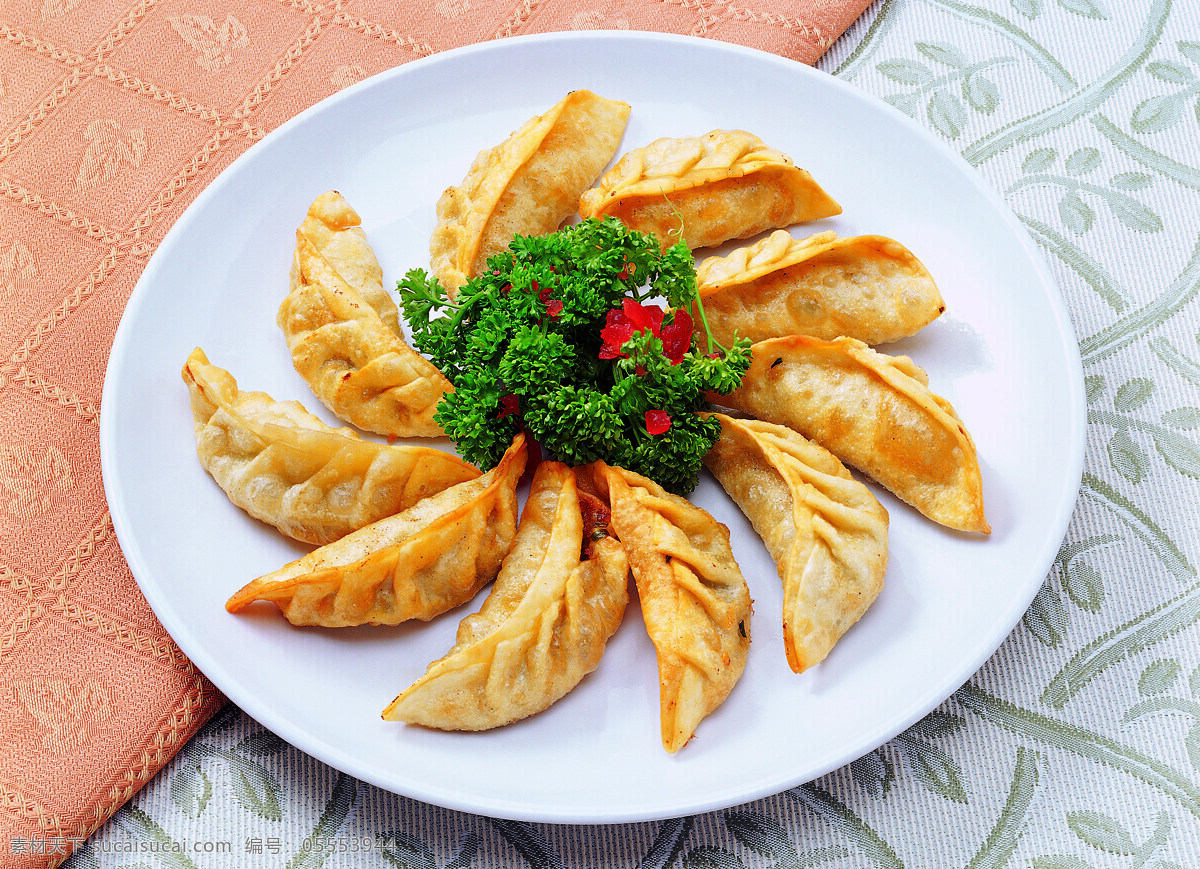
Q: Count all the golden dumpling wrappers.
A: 10